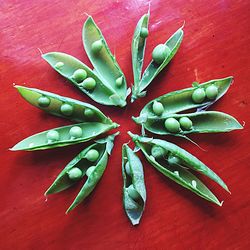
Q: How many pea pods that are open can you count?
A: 7